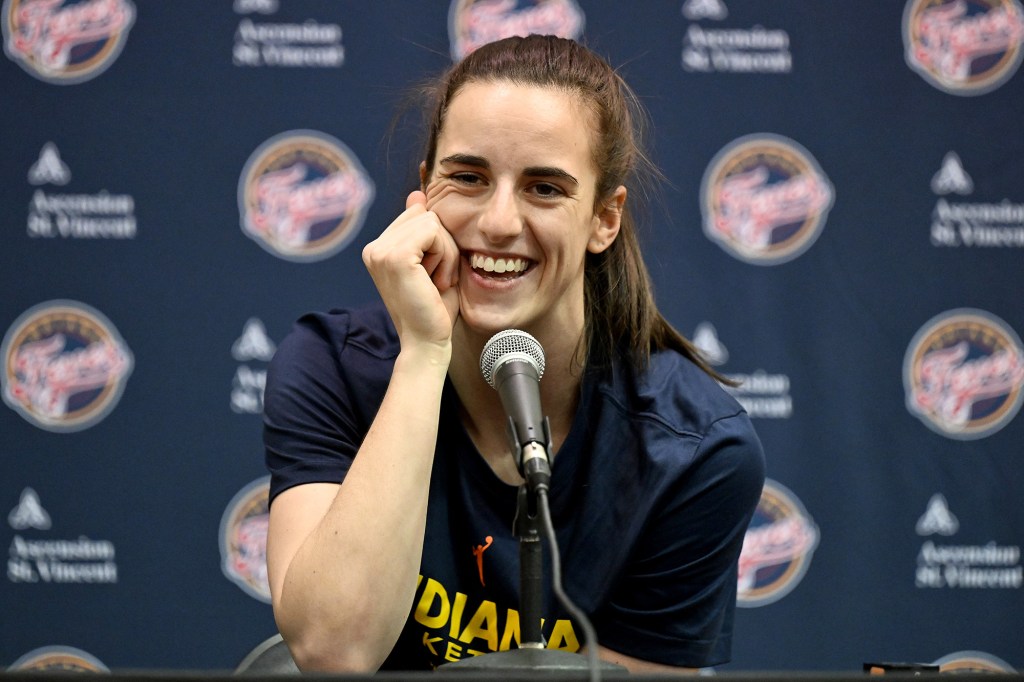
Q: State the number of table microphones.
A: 1